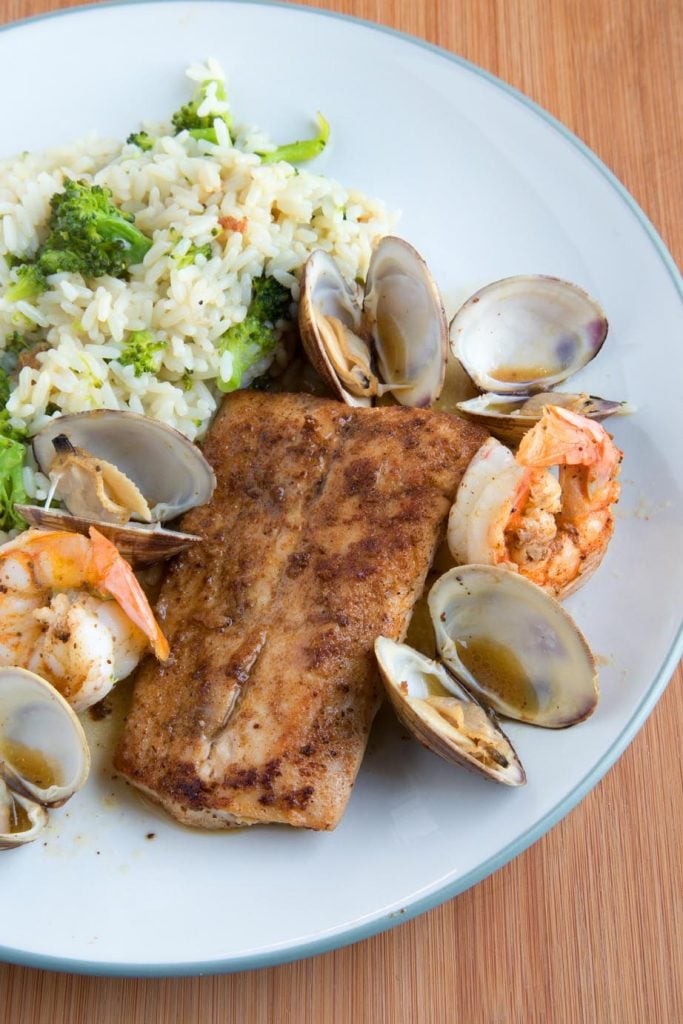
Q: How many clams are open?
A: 5